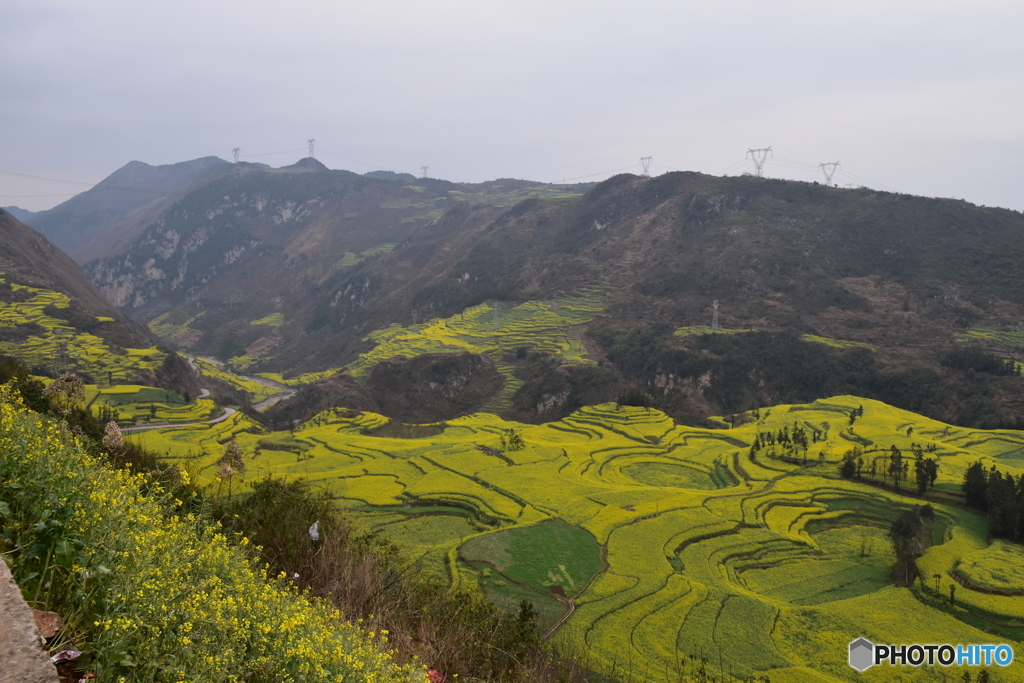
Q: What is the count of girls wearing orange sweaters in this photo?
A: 0